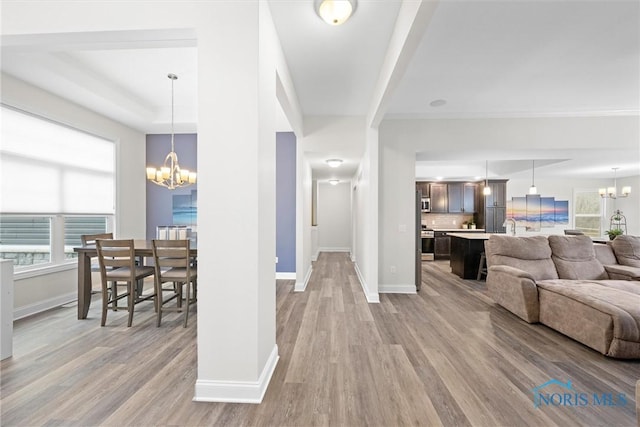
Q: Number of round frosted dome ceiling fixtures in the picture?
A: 3